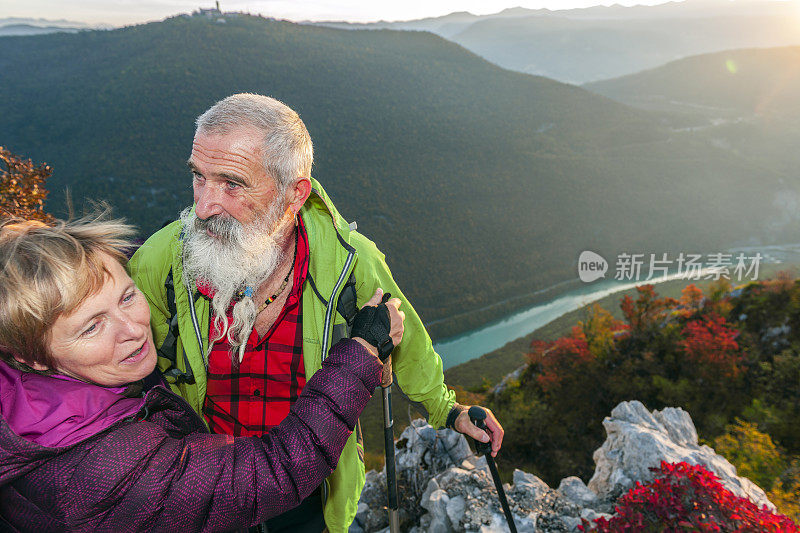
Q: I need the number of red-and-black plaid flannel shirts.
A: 1